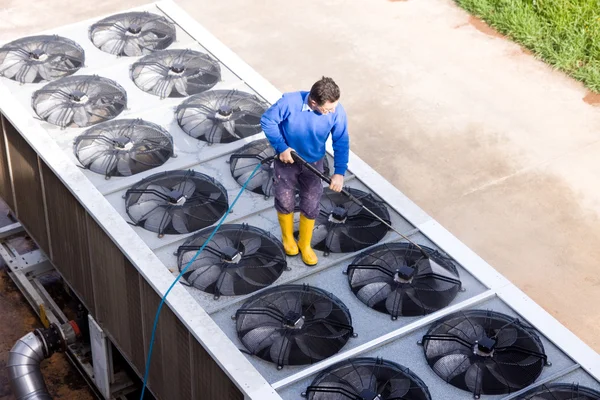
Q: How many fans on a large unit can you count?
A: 15